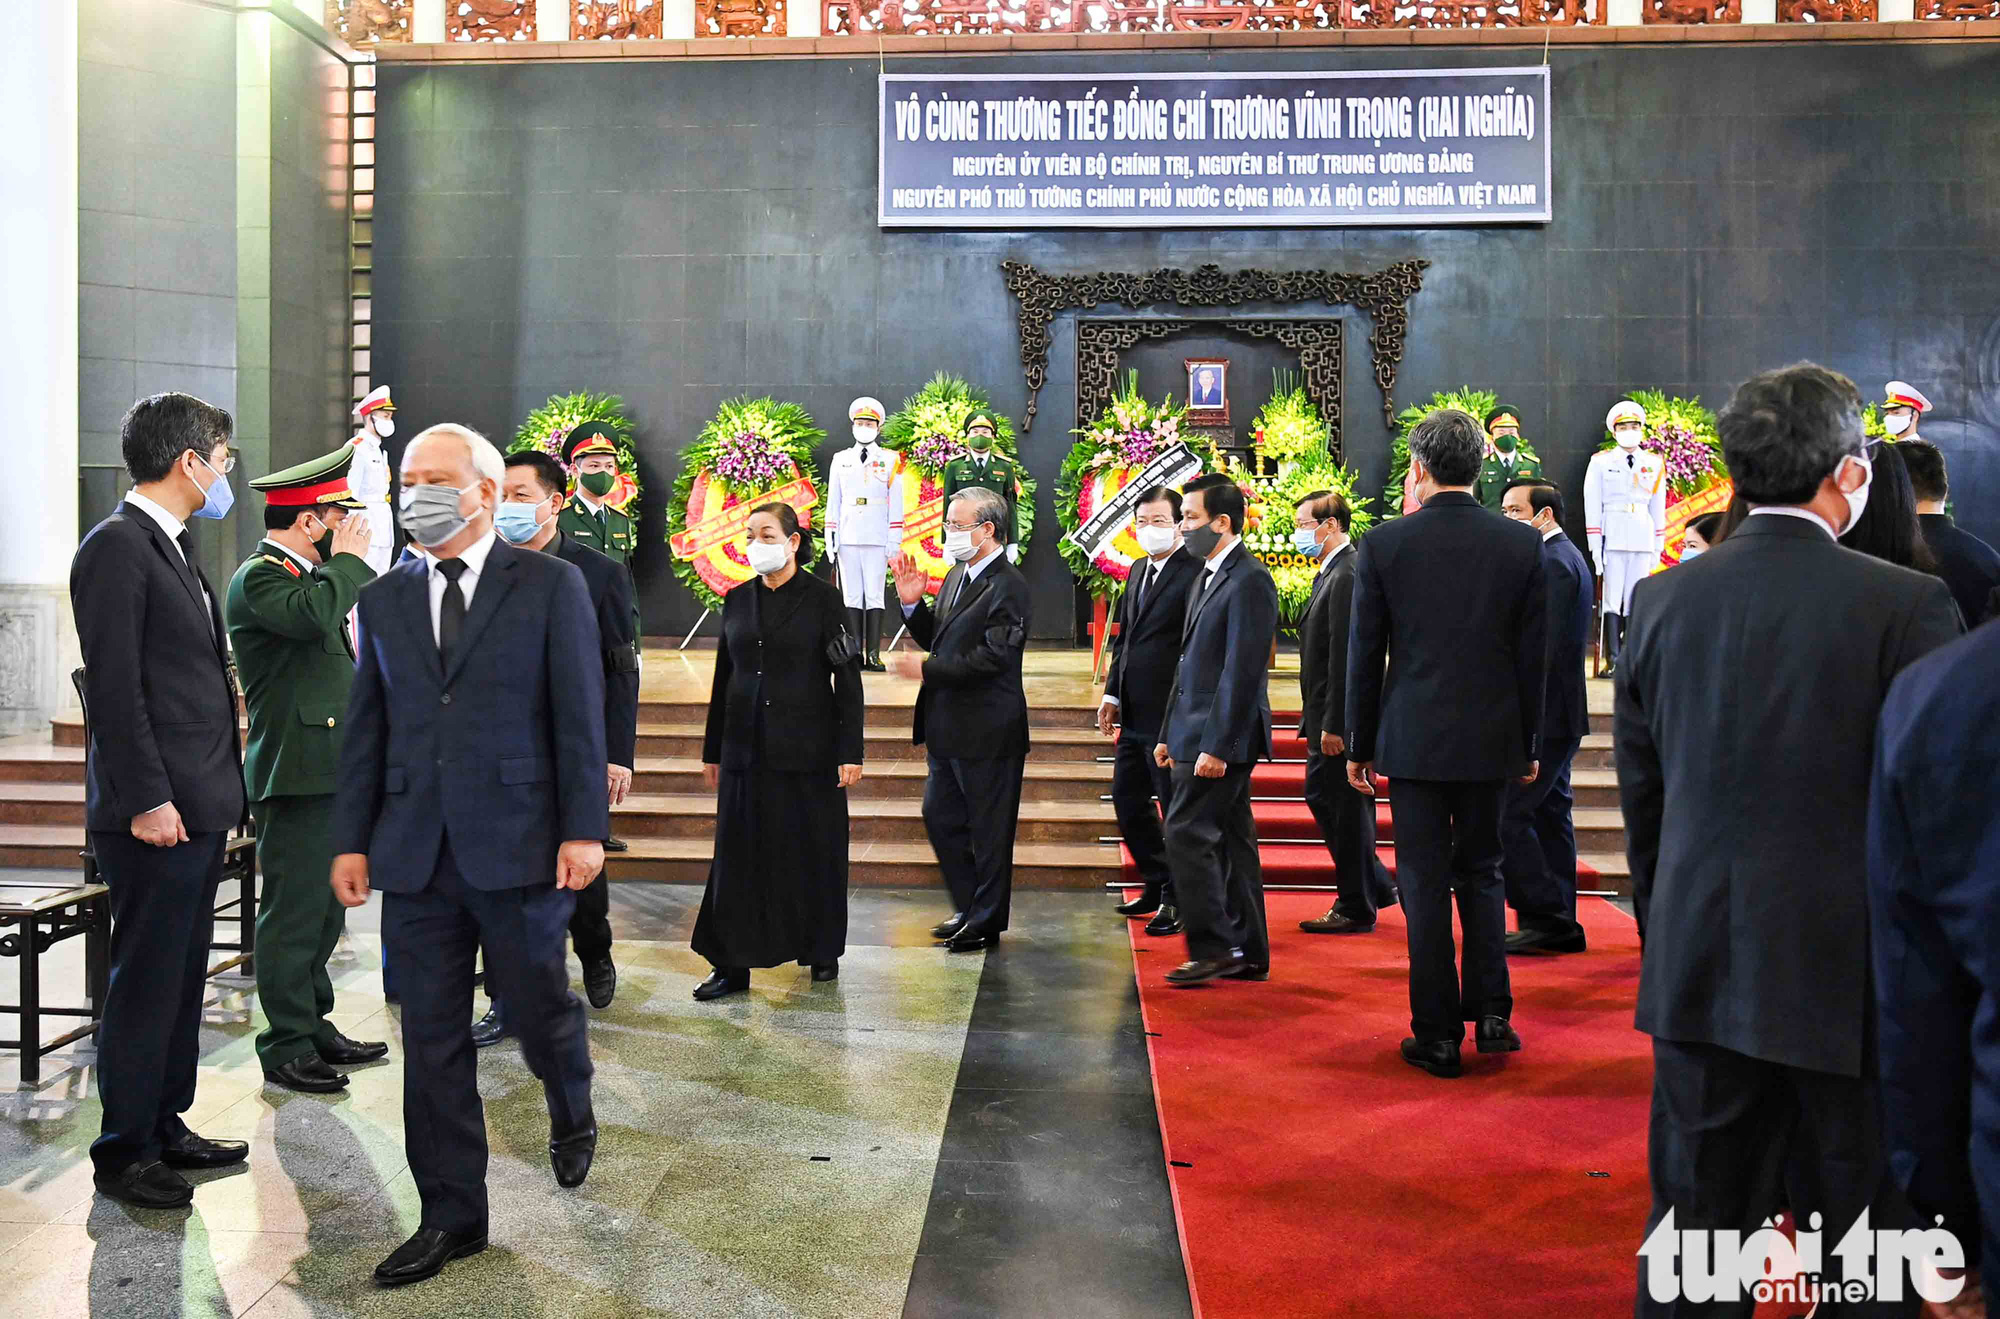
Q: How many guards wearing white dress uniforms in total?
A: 4